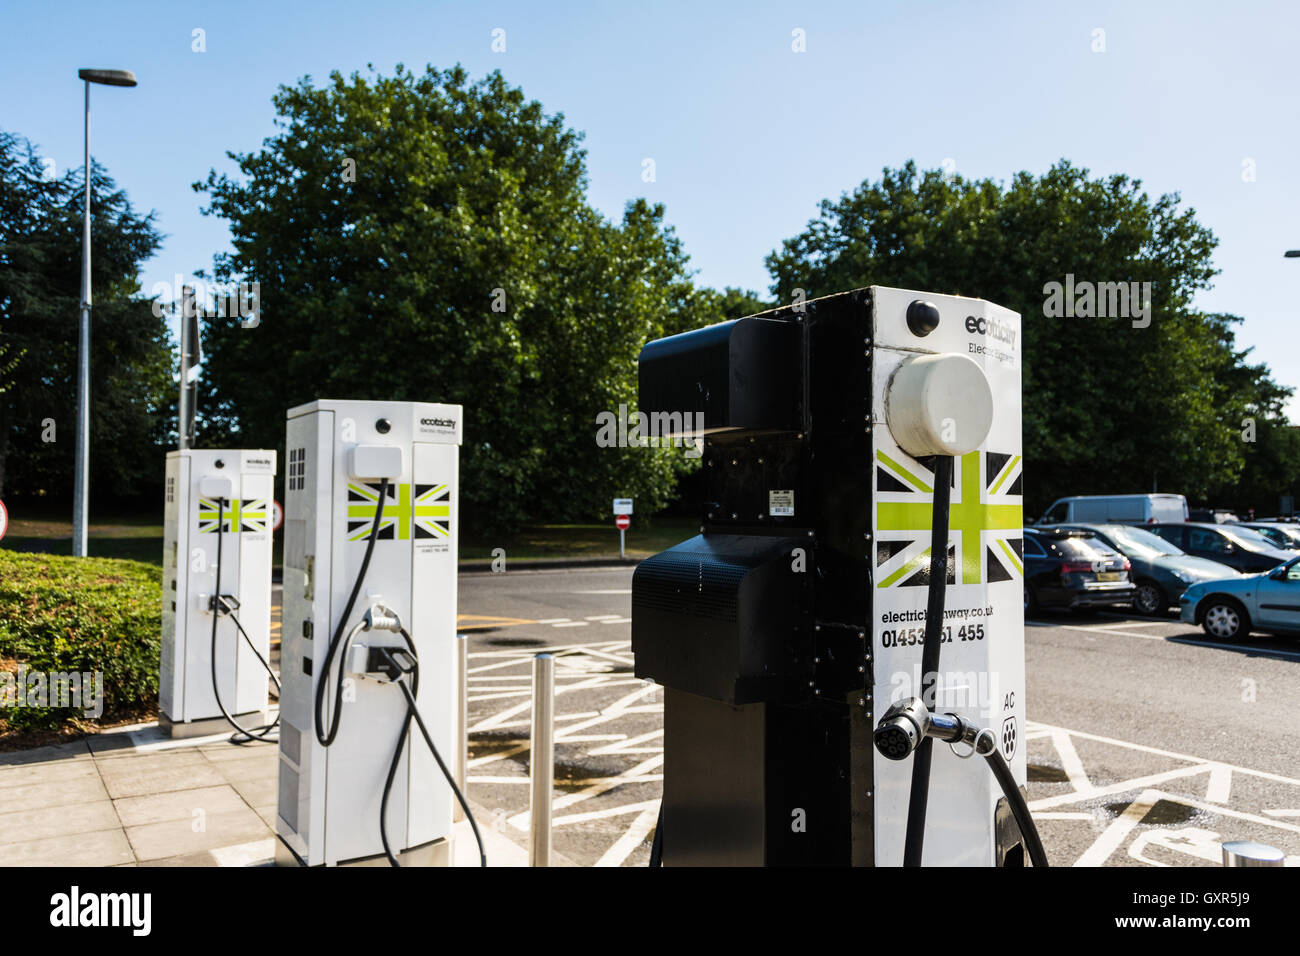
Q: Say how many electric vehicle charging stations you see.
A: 3